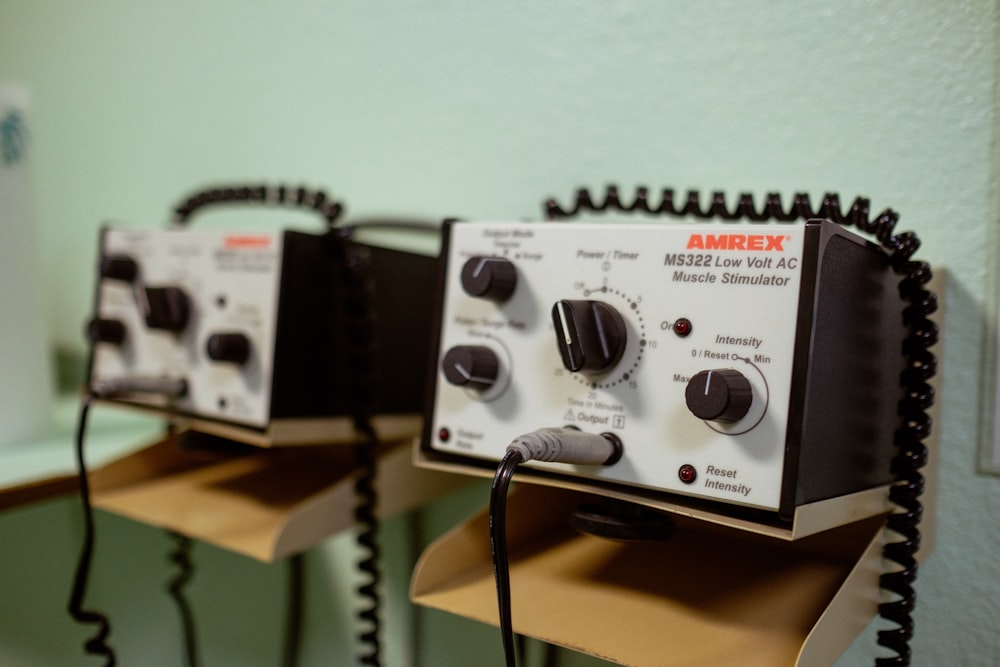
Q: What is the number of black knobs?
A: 8